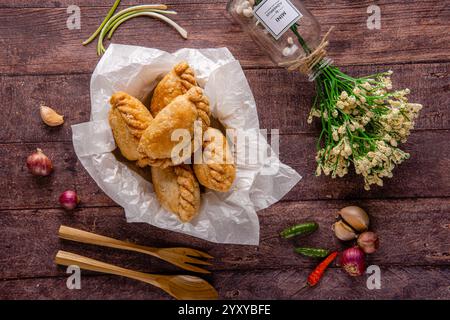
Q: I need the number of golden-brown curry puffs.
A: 5